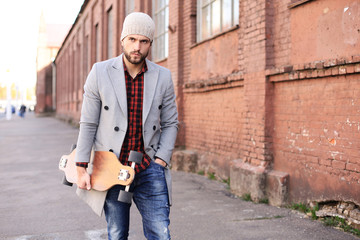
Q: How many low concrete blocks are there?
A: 3